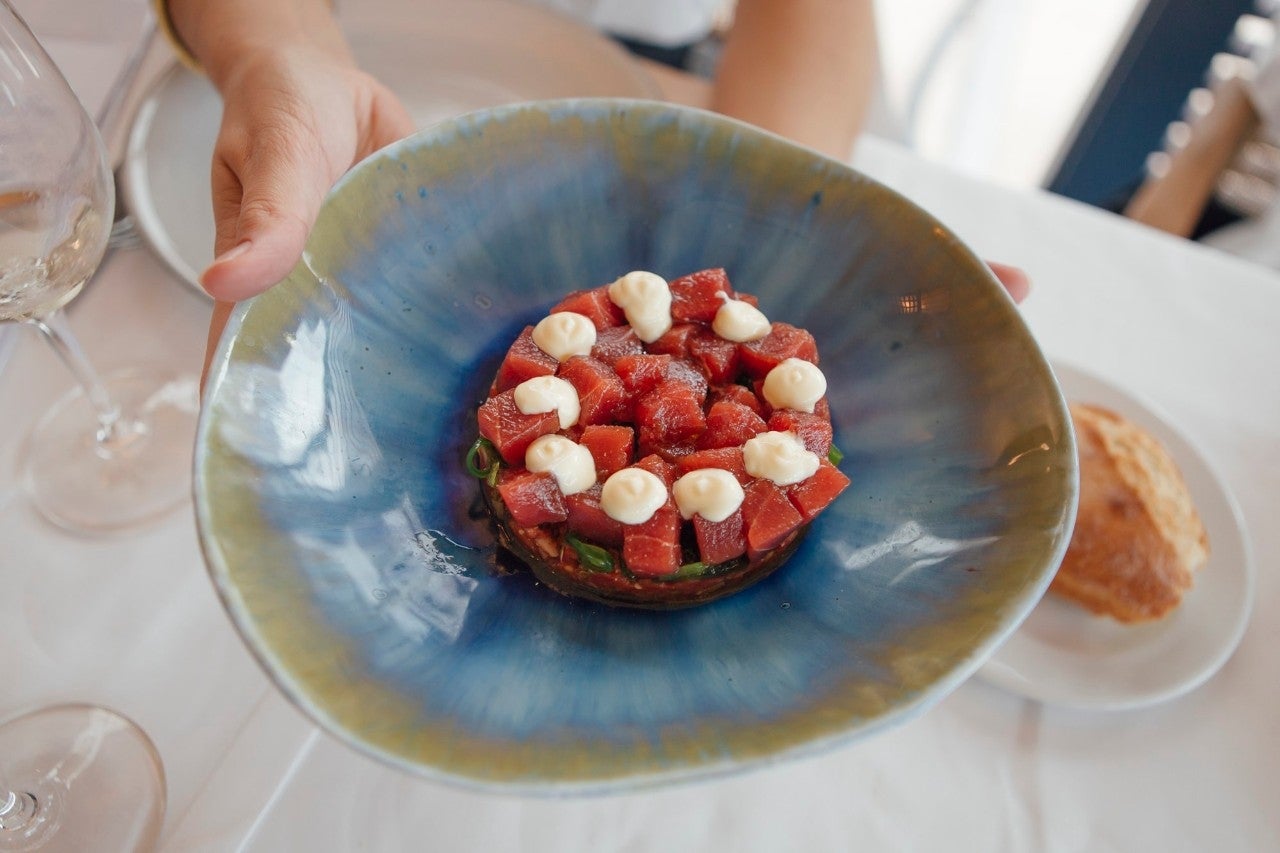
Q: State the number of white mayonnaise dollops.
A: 9